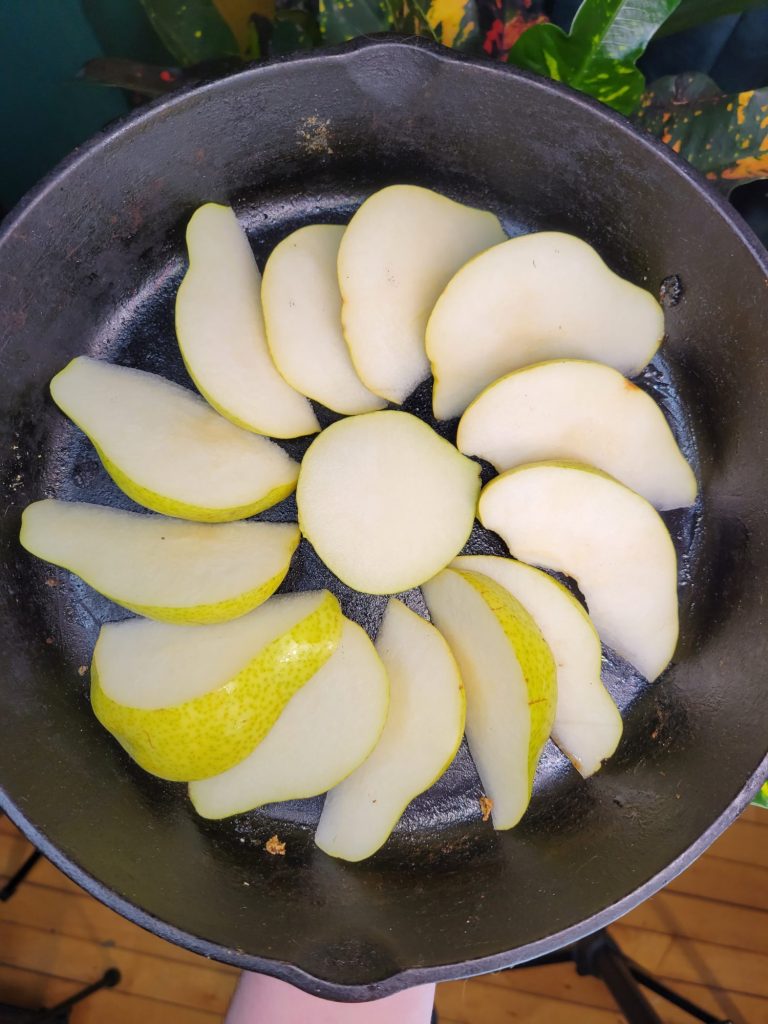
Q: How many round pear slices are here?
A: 1